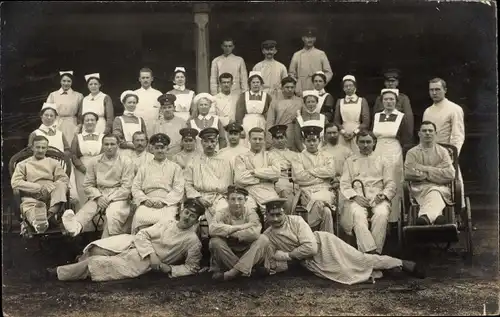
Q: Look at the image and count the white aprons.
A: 11